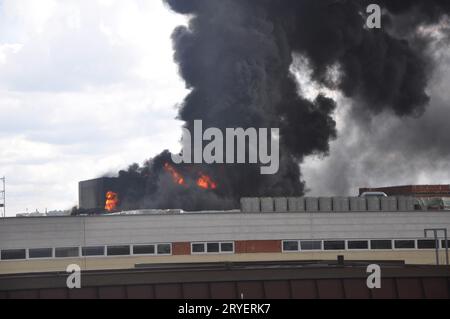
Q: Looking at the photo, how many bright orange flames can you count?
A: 3